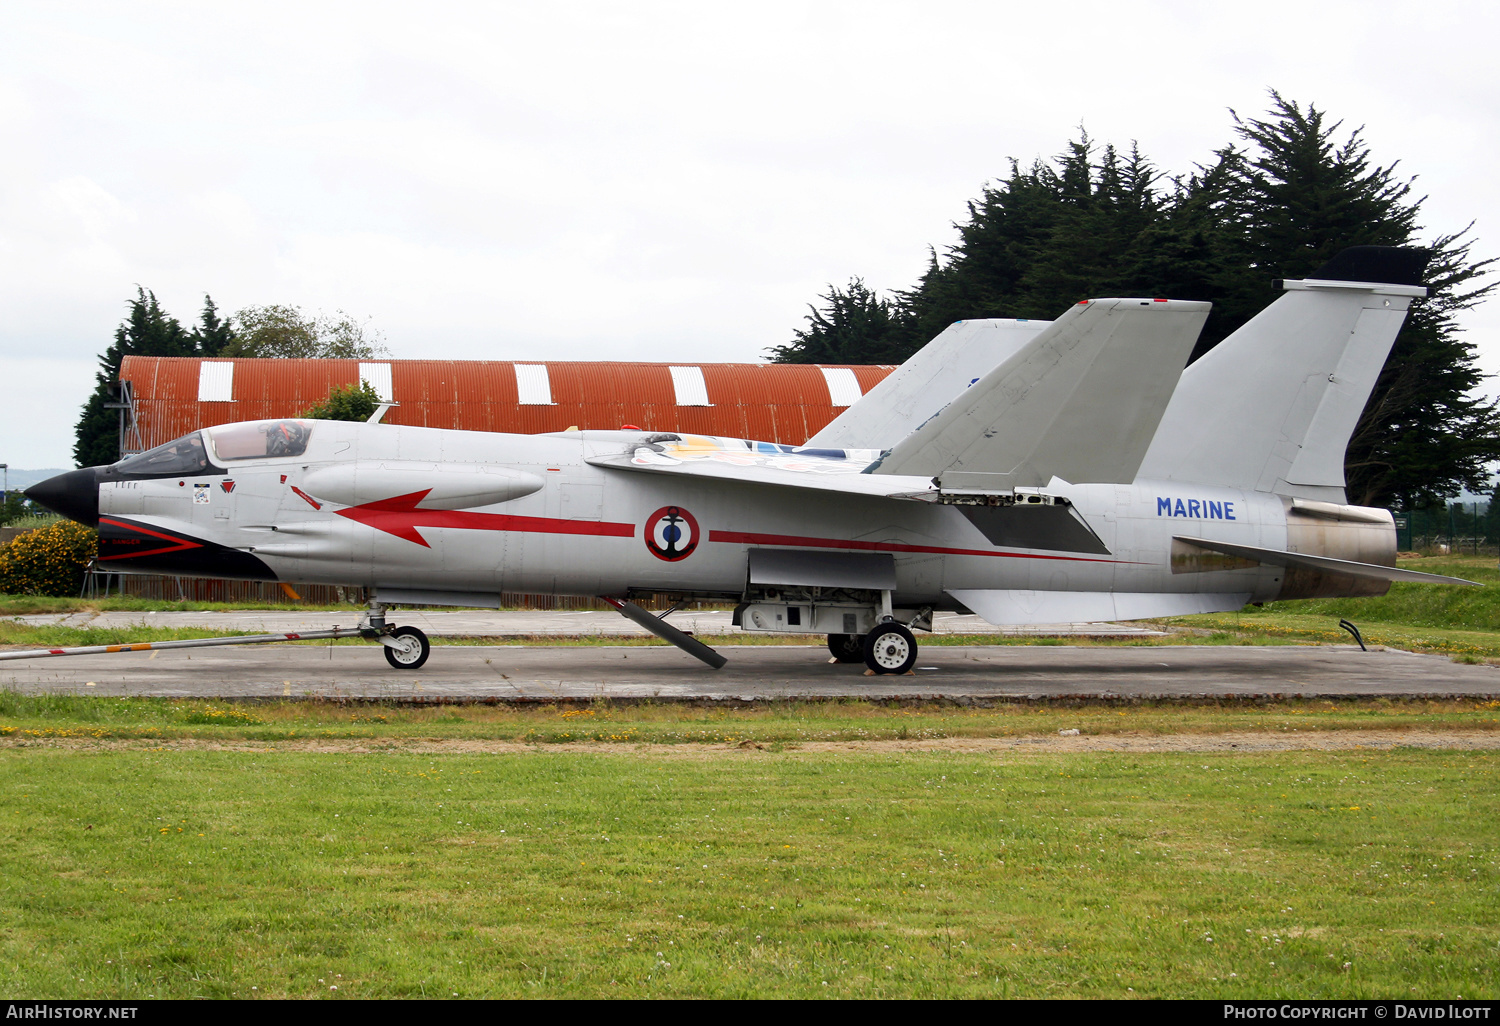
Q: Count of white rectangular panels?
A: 5